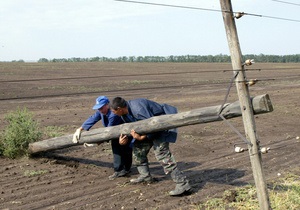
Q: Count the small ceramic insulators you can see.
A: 5